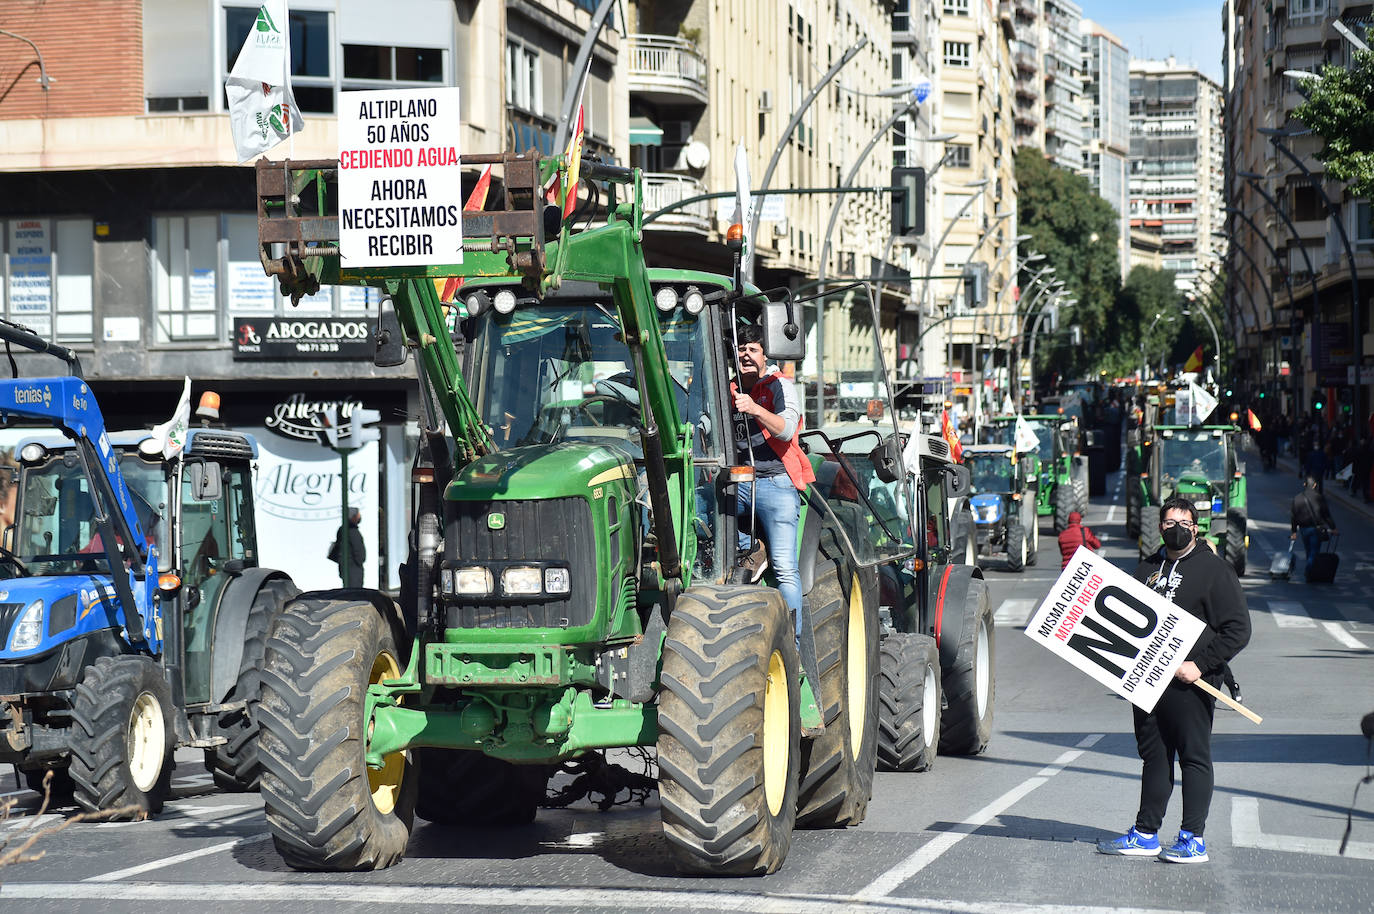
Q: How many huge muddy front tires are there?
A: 2